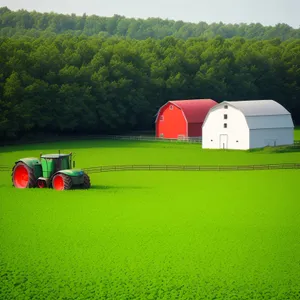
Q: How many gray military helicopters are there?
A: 0